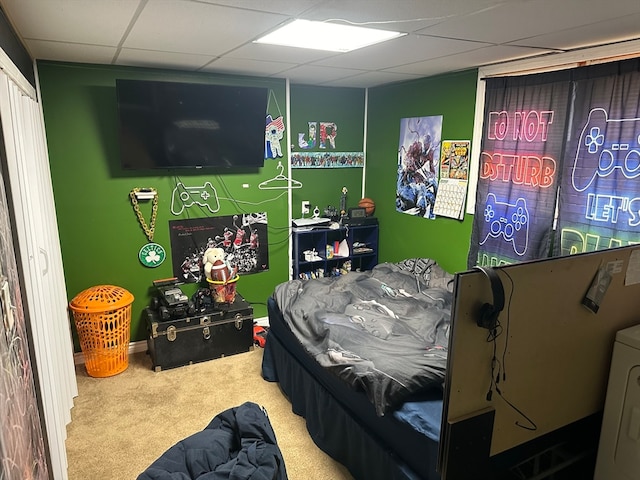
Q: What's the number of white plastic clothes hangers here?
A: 1